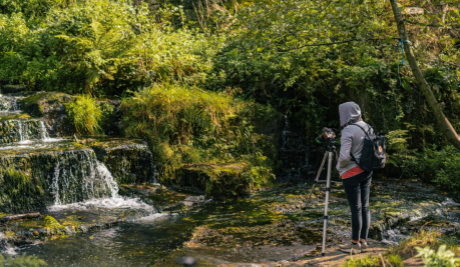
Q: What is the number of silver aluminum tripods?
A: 1